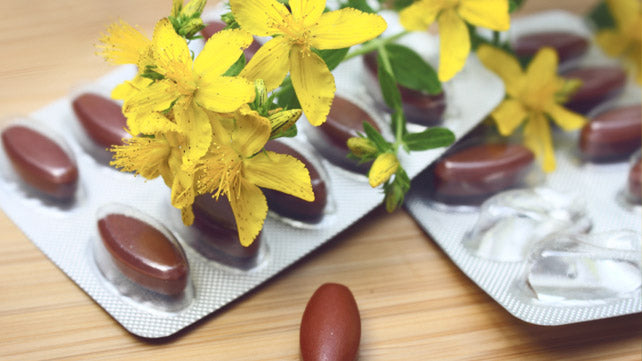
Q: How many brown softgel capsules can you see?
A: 14